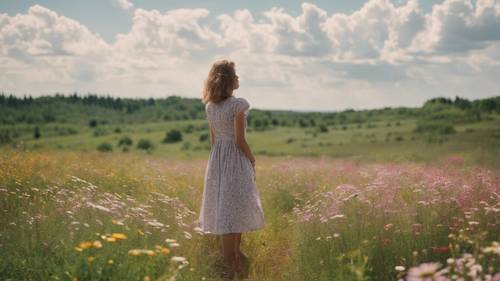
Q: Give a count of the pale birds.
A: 0